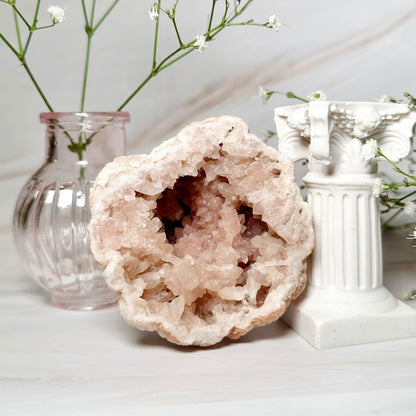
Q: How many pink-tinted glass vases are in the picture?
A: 1